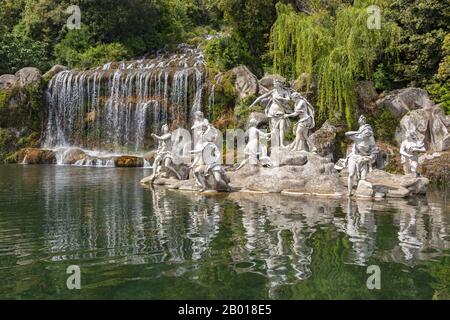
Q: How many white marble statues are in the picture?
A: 8